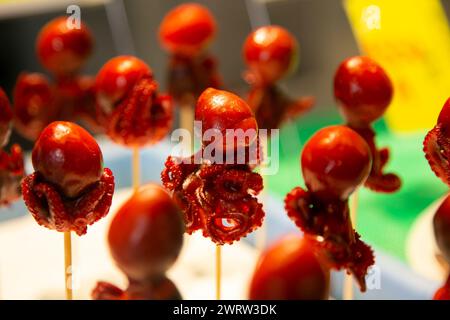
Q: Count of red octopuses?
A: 13